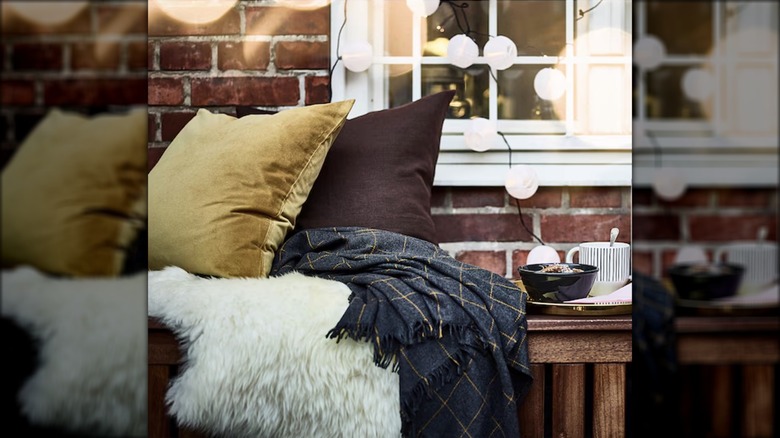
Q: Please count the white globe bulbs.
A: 8